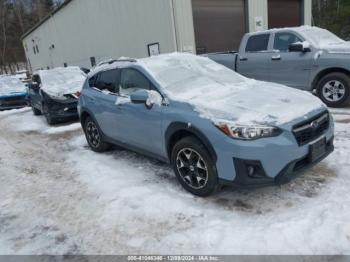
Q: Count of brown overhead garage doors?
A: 2